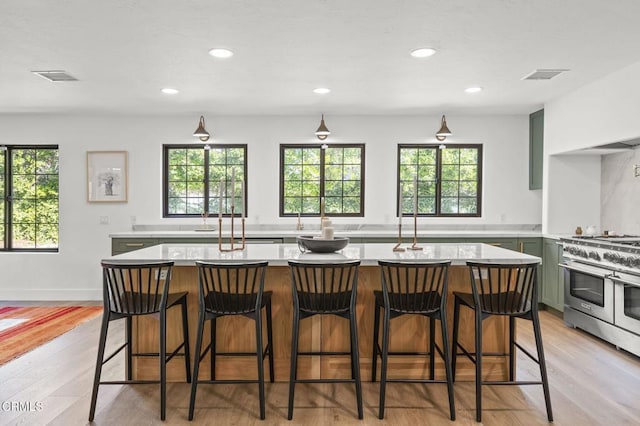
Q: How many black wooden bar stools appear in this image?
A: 5